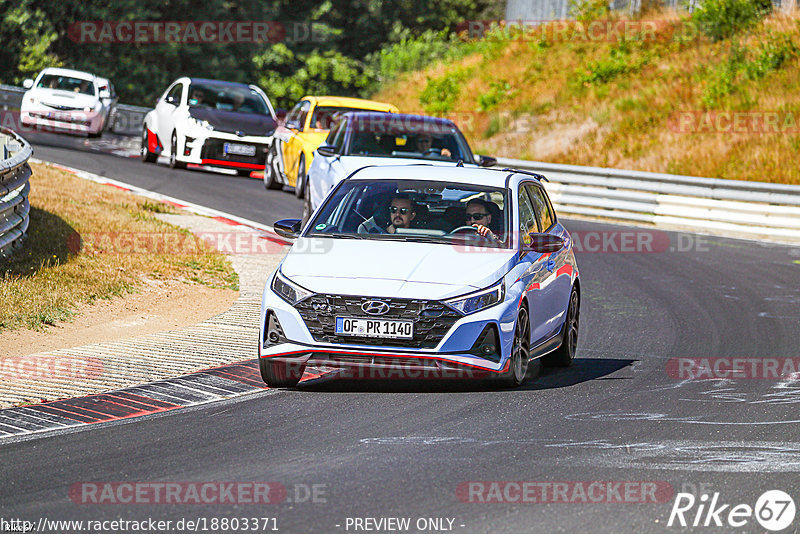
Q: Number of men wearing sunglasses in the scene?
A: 2